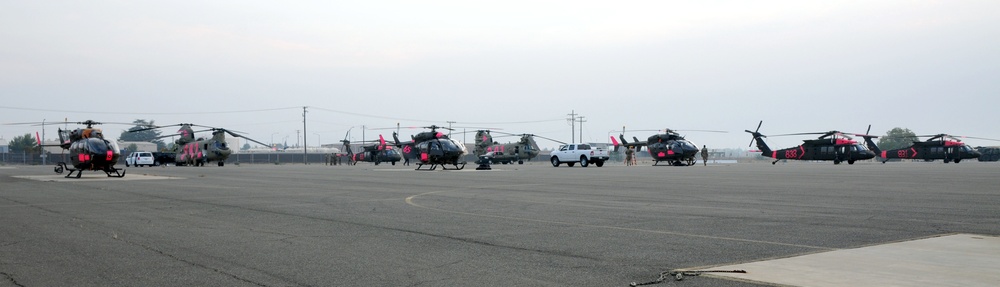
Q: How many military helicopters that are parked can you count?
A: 8